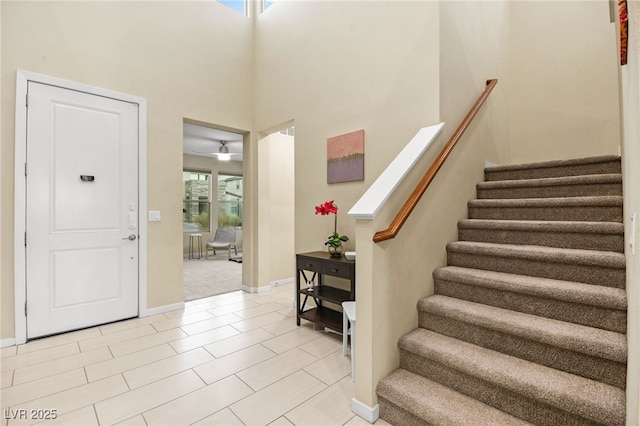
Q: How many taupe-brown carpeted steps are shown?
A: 9